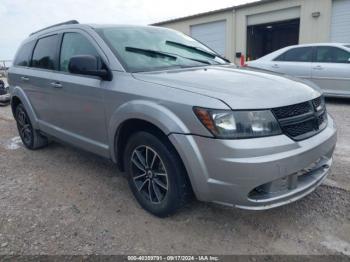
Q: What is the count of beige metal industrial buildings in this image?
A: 1